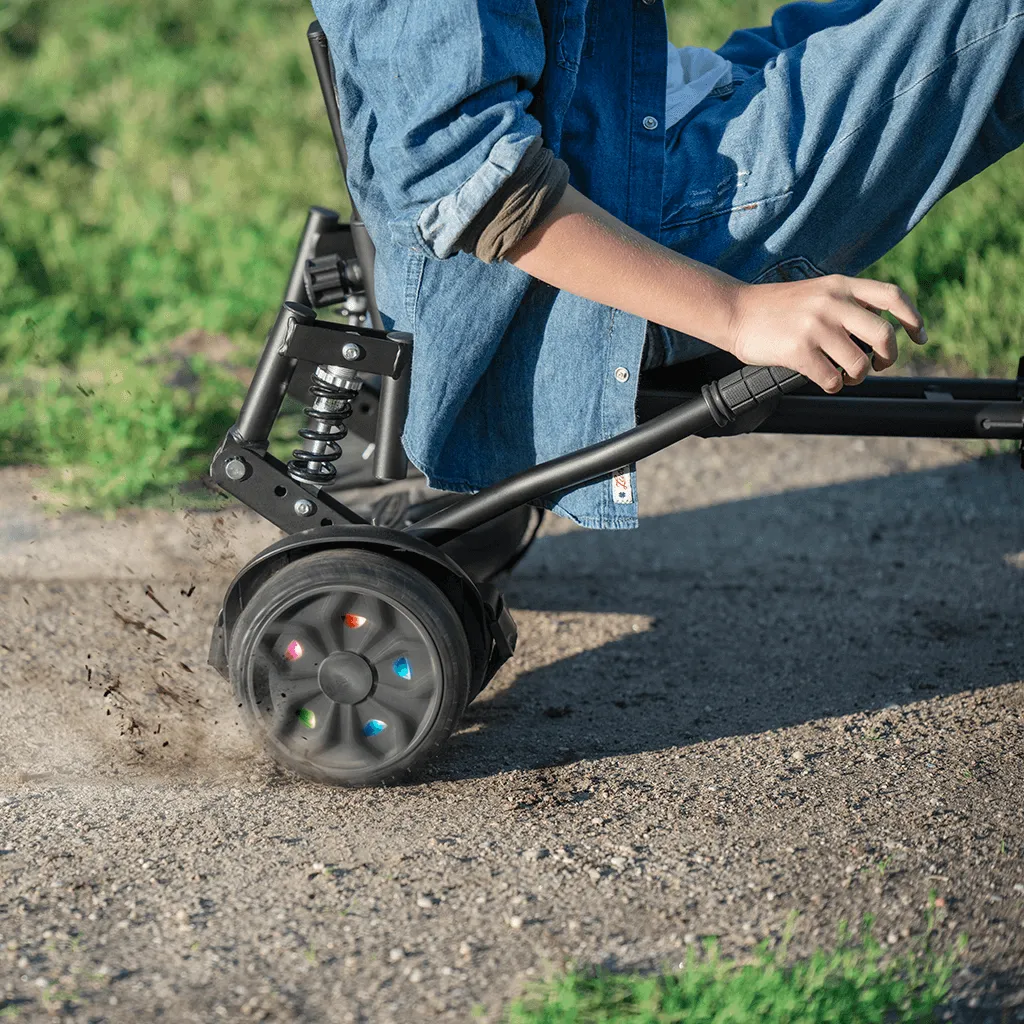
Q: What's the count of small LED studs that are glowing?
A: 5